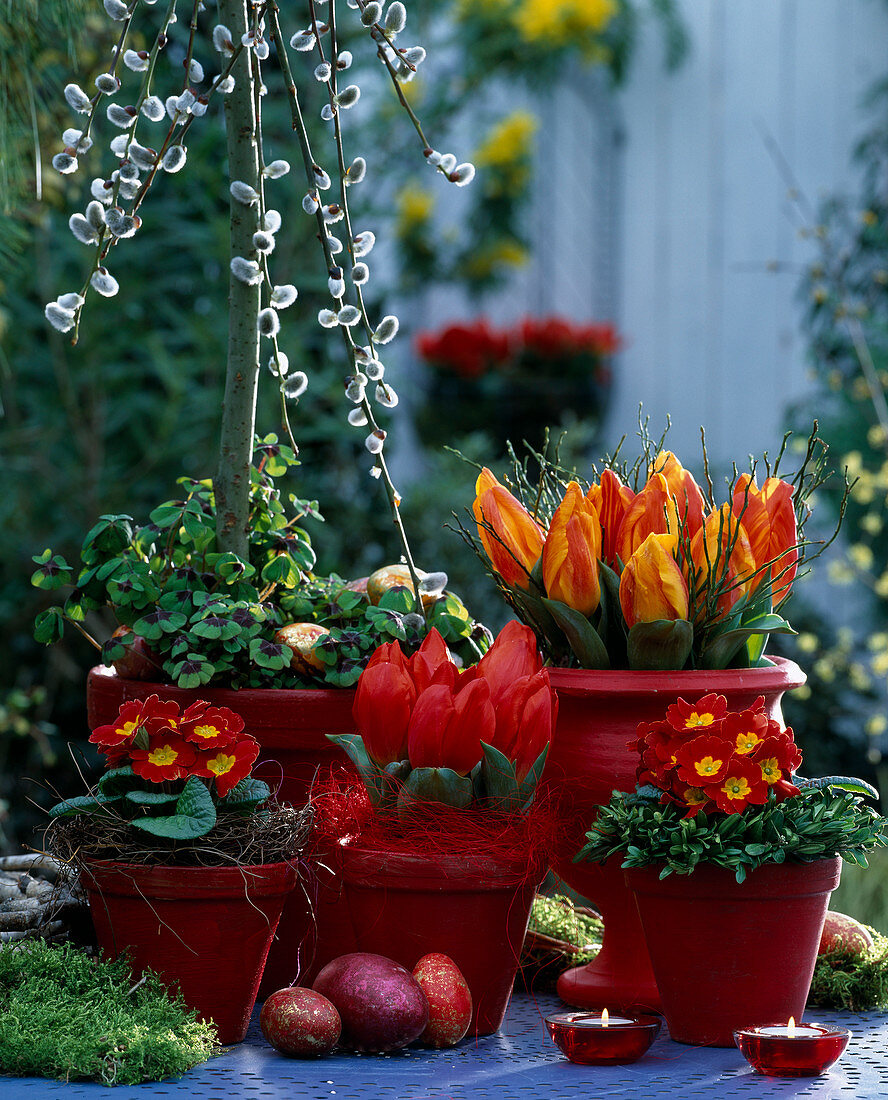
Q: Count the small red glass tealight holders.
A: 2